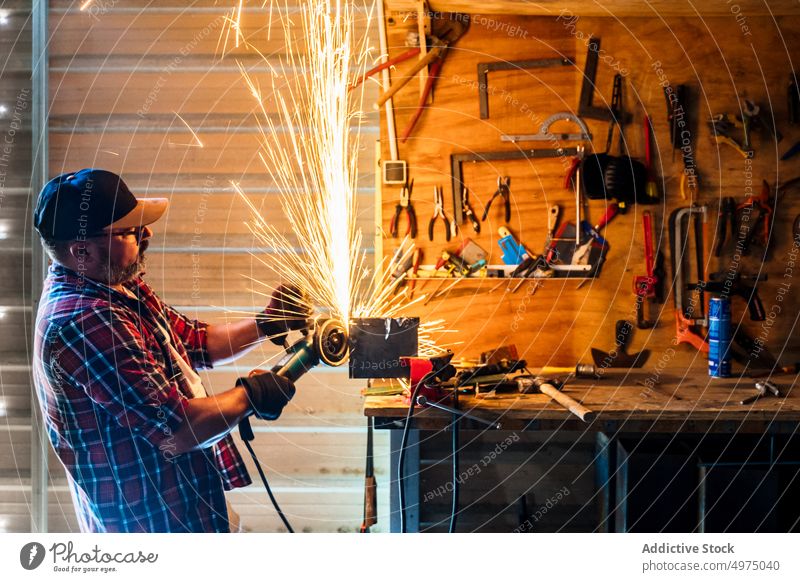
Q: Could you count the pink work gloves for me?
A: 0